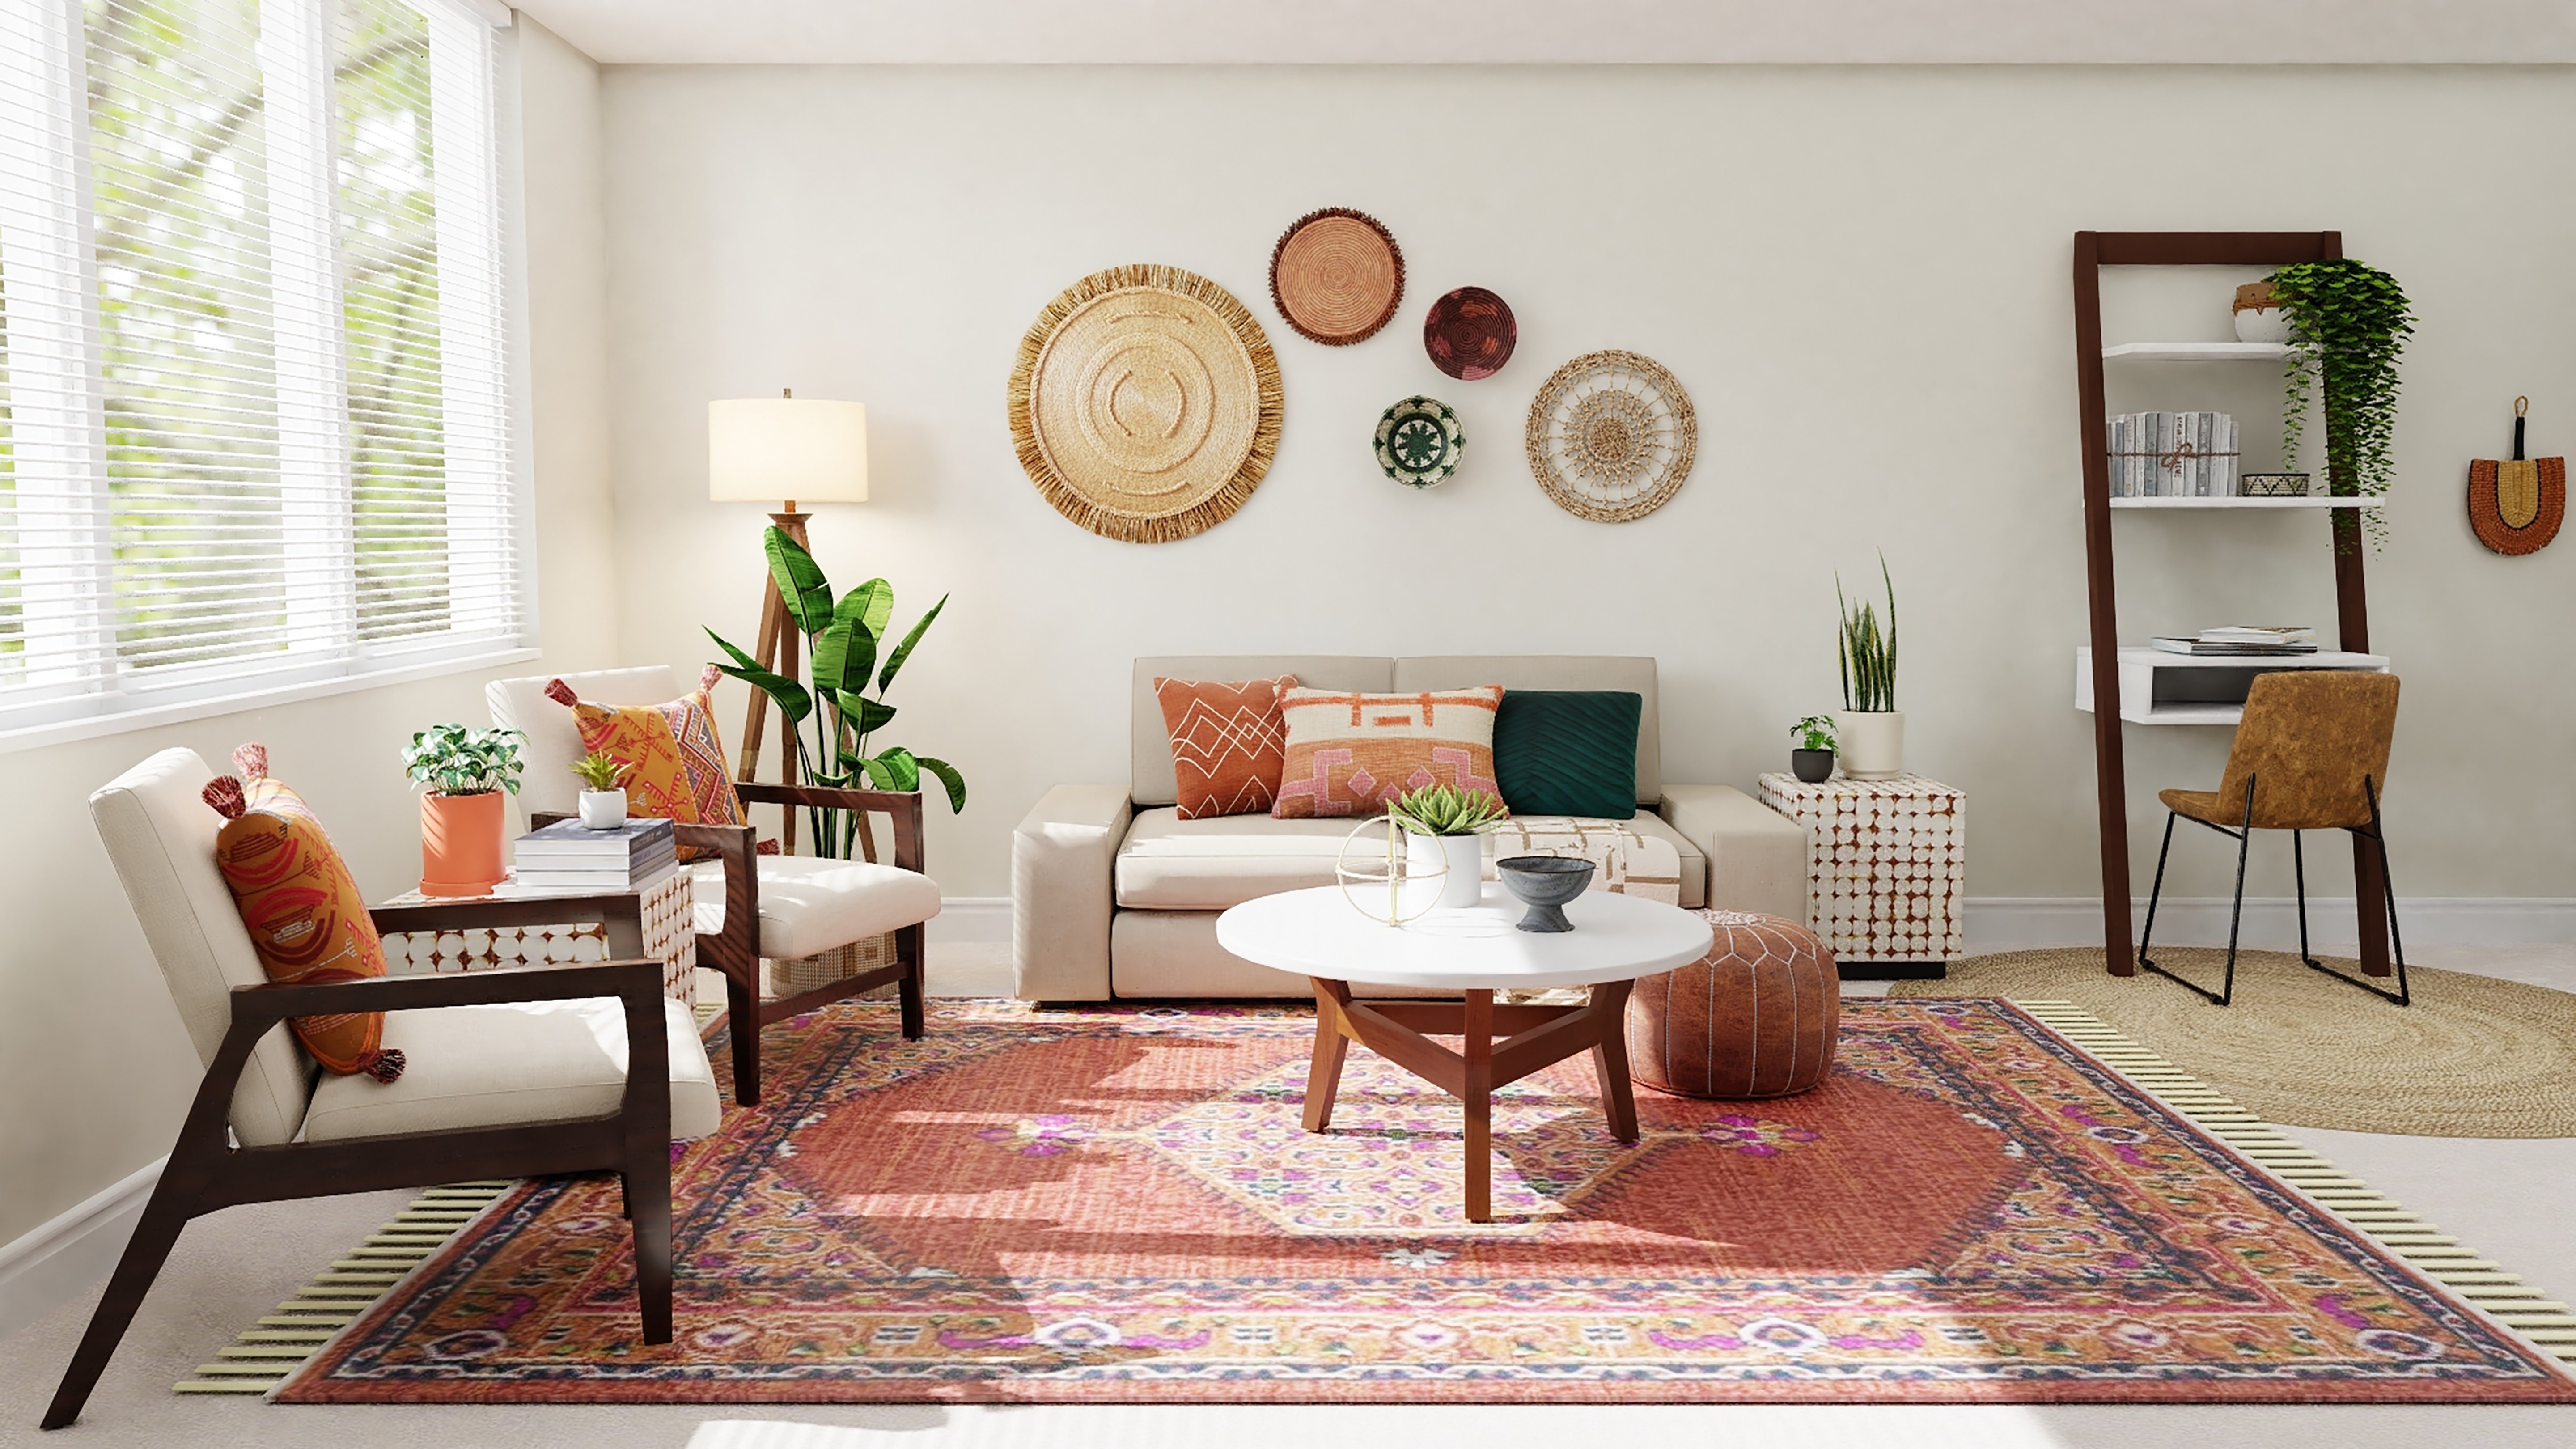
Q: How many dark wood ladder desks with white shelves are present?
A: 1